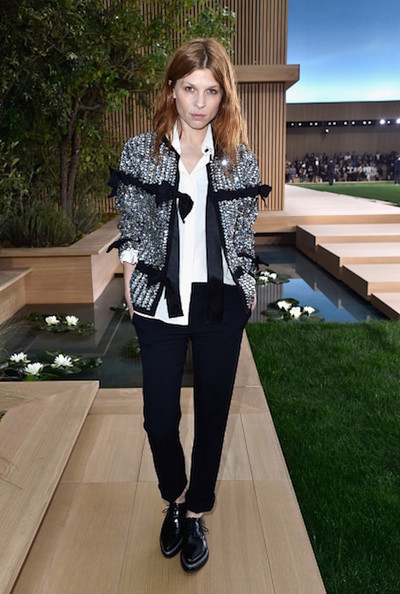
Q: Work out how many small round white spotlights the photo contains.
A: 14